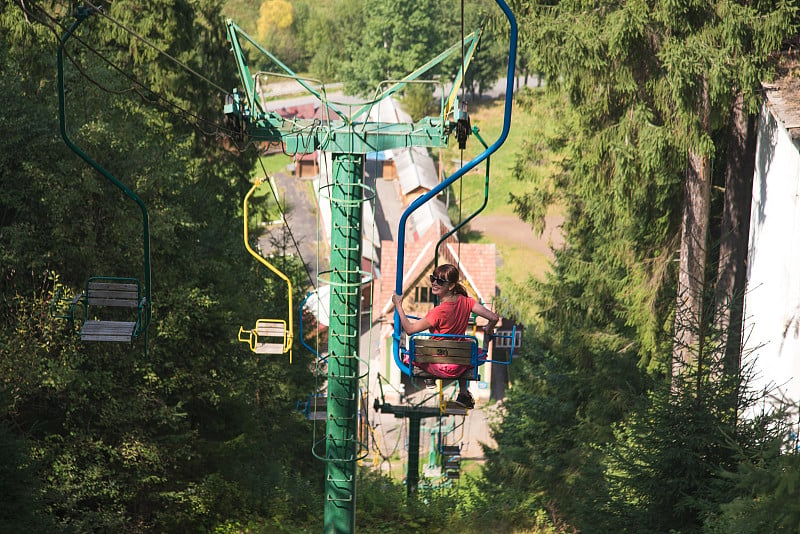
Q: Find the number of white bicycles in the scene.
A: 0